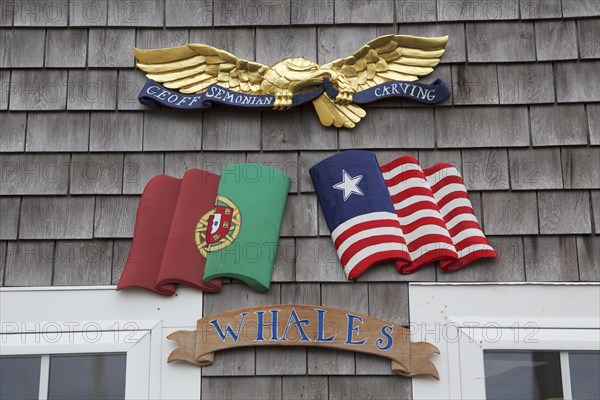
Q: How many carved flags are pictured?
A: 2